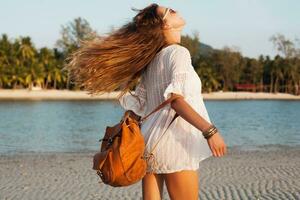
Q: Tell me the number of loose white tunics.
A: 1